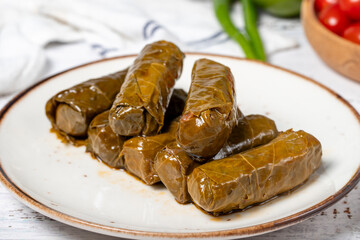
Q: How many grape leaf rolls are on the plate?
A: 7